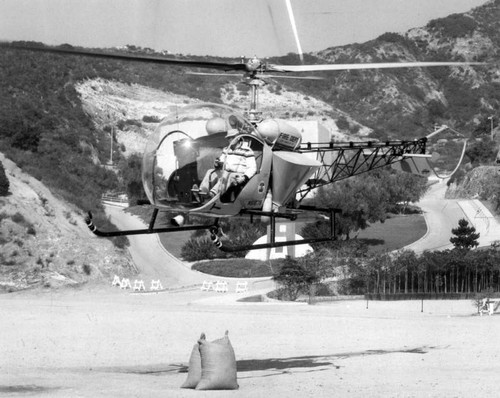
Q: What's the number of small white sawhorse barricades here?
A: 7